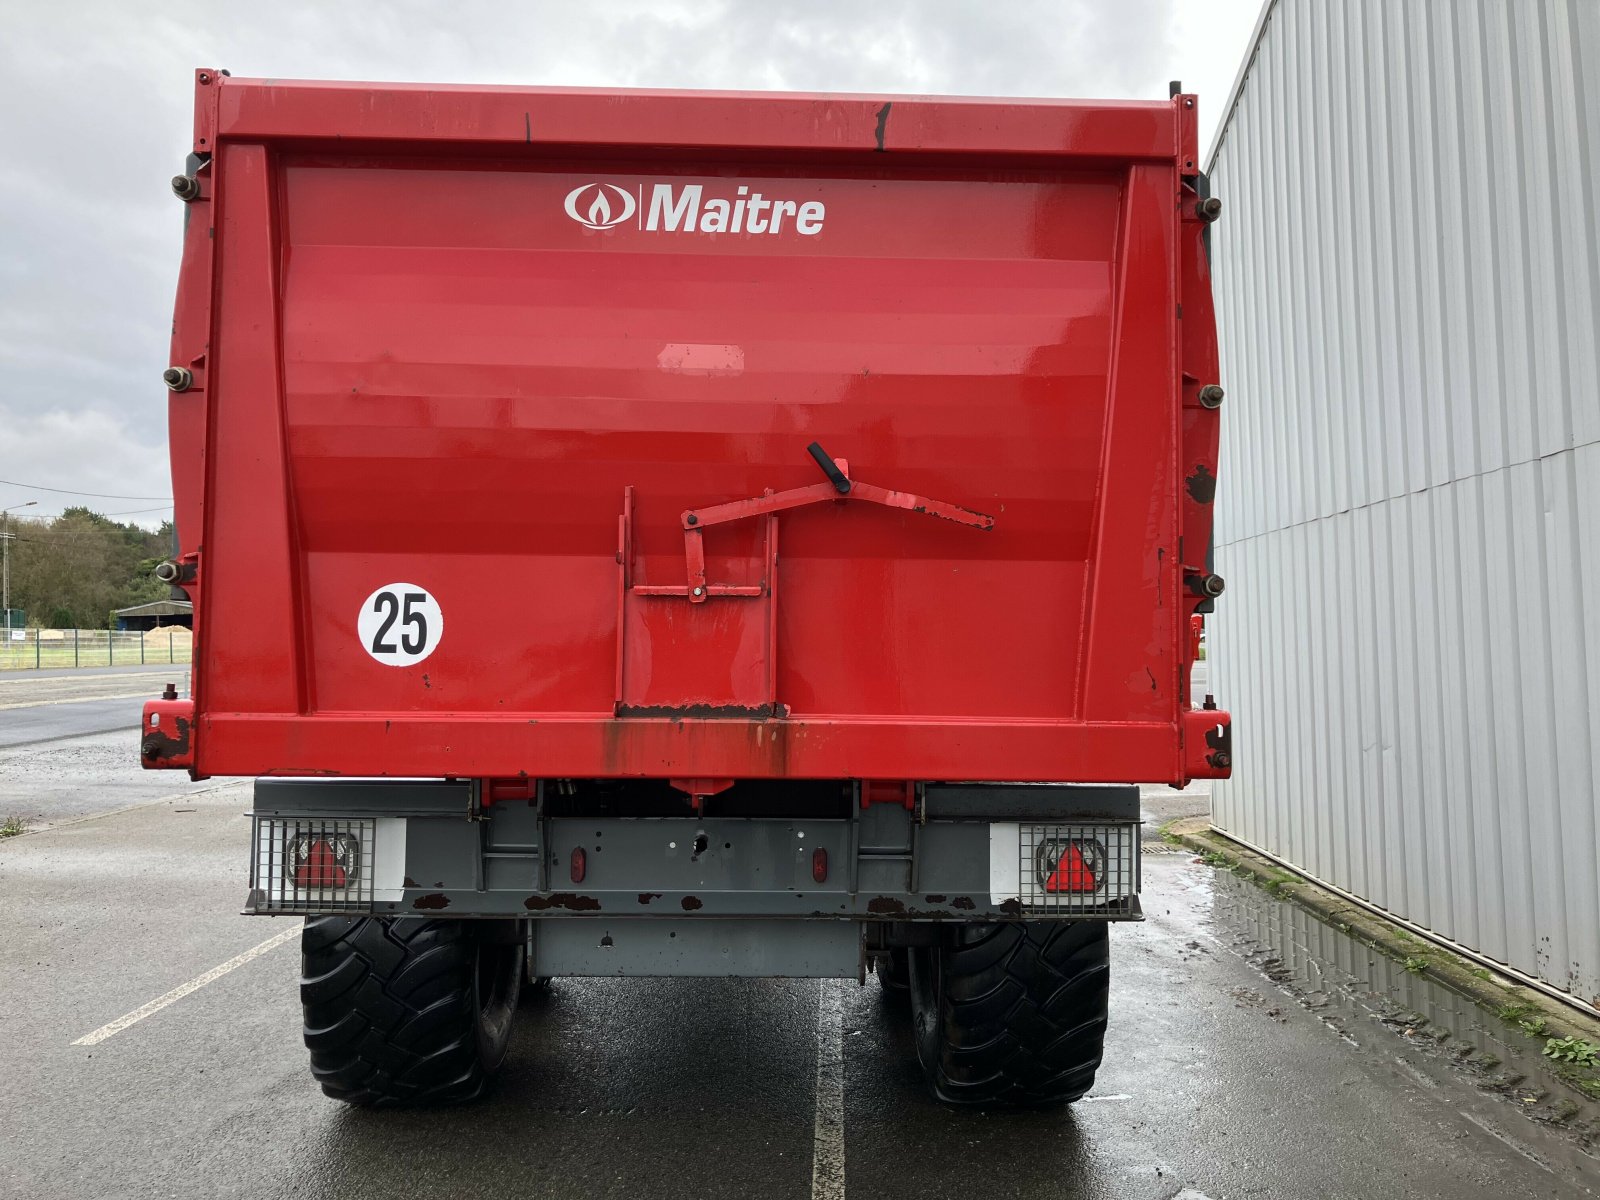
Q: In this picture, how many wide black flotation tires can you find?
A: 2